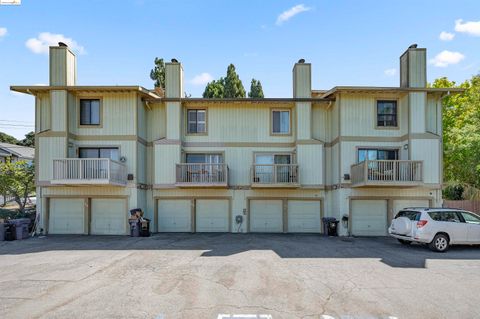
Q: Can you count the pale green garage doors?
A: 8